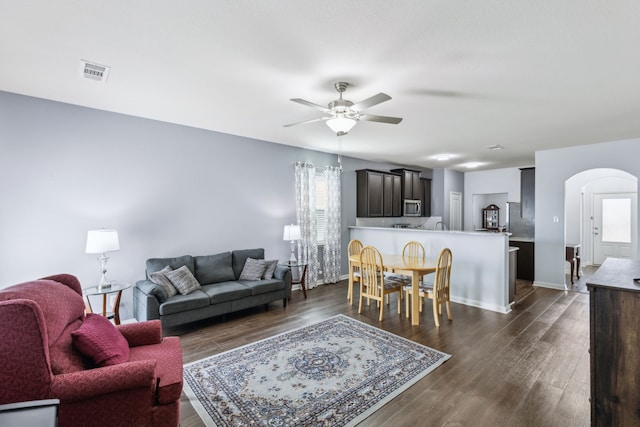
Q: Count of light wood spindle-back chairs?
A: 4